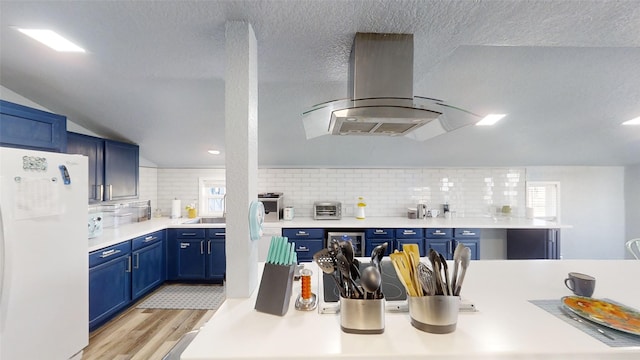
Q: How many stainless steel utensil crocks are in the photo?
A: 2